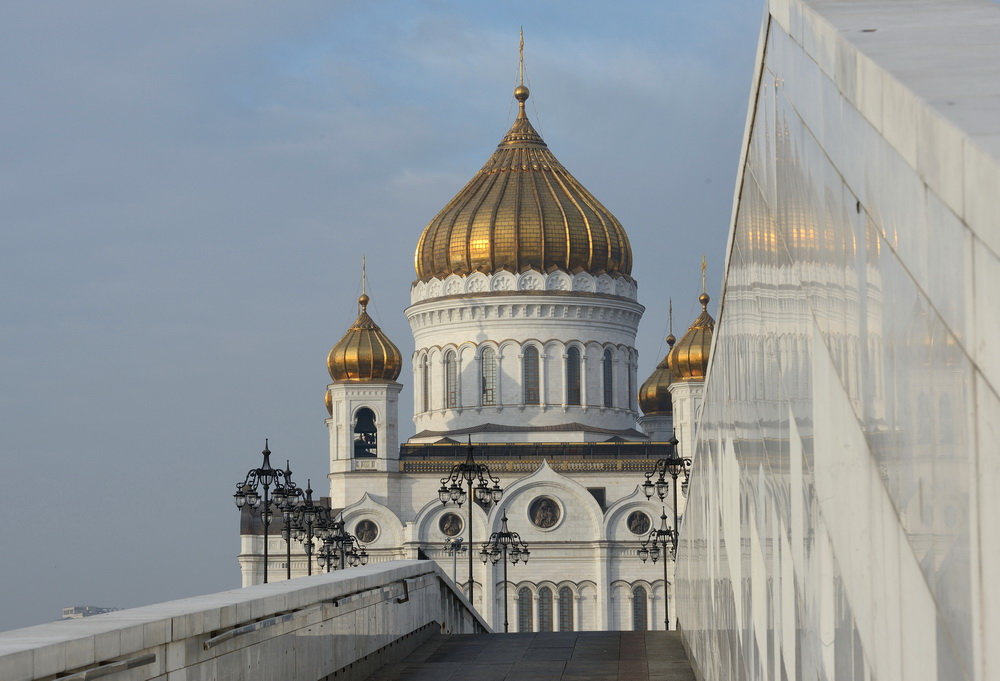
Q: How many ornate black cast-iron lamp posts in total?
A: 9